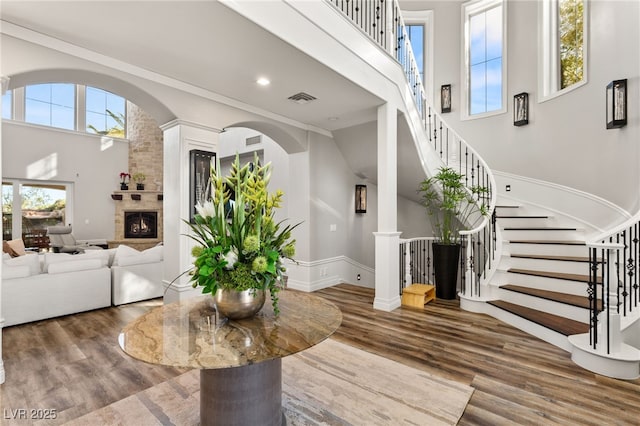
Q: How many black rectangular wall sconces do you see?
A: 5